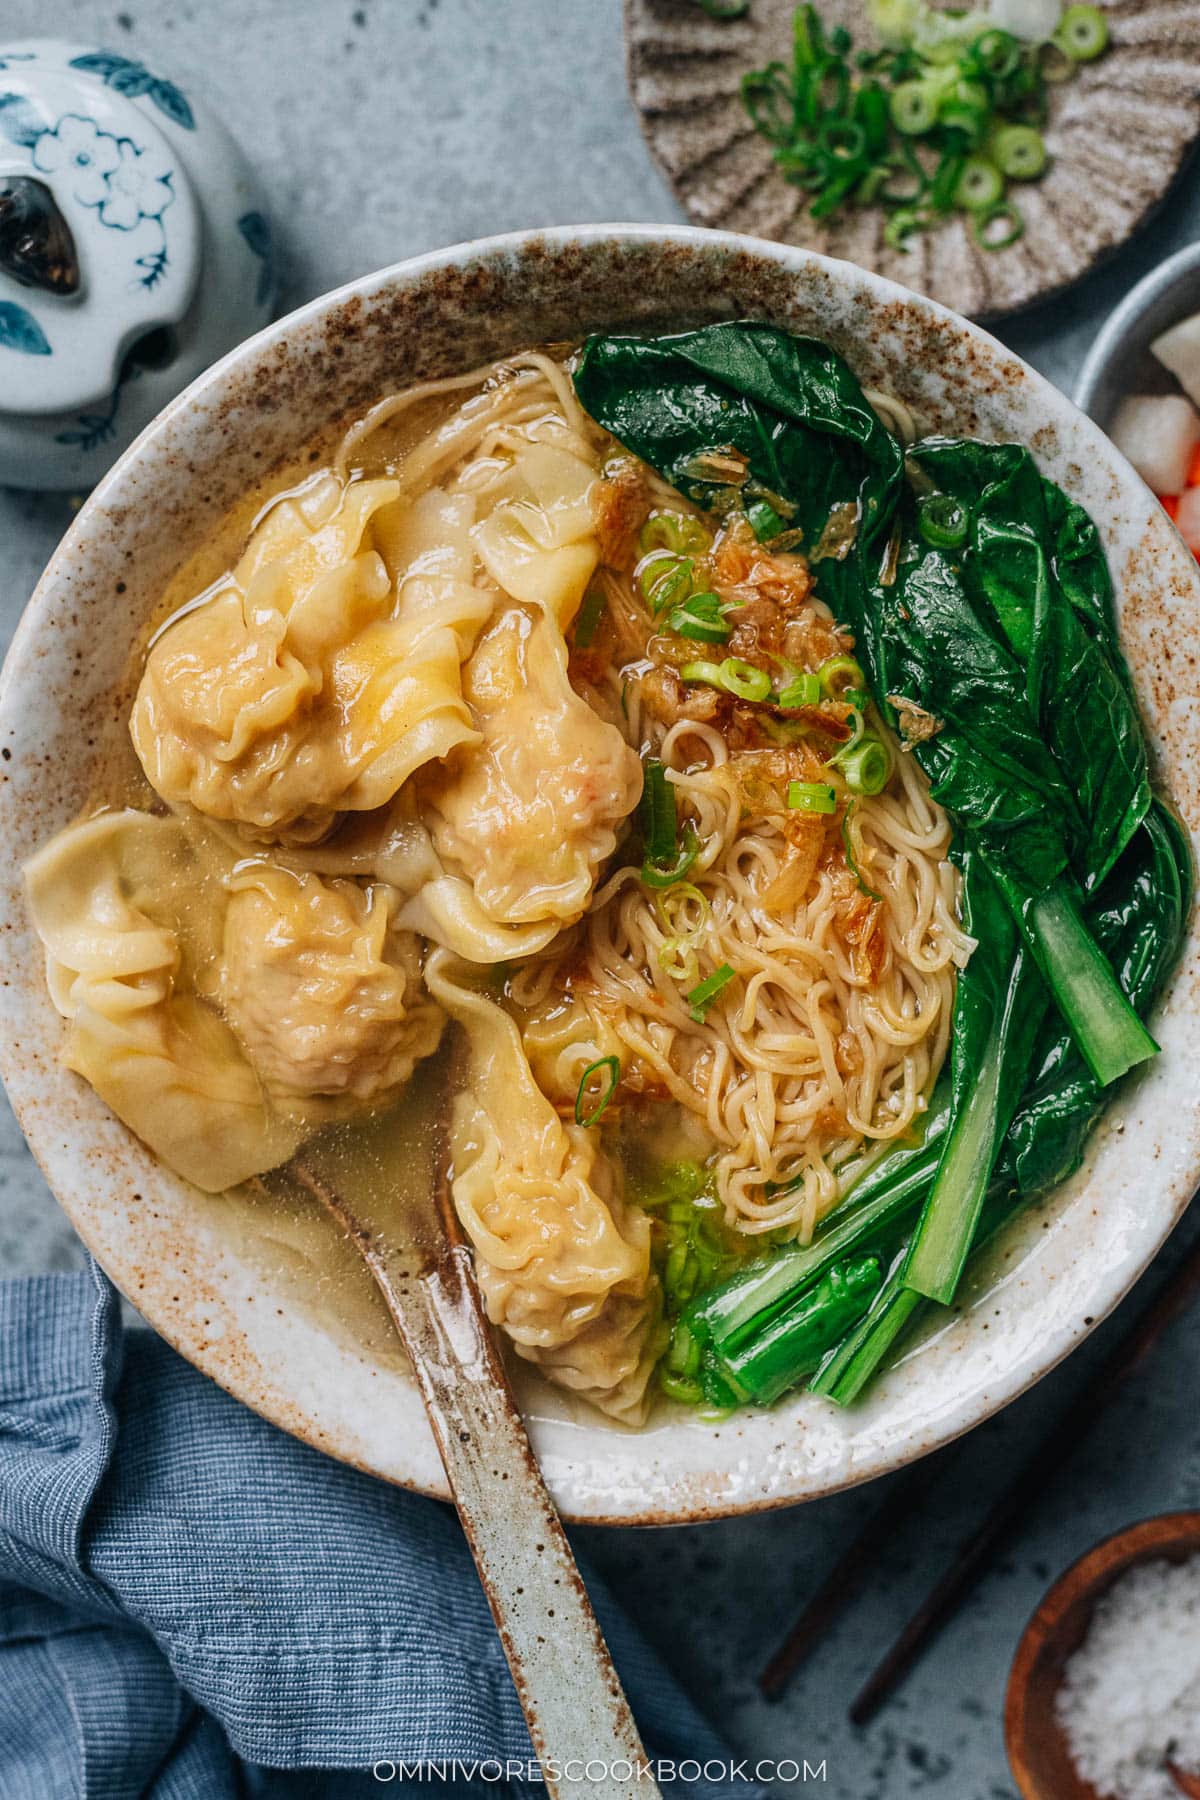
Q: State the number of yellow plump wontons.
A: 4